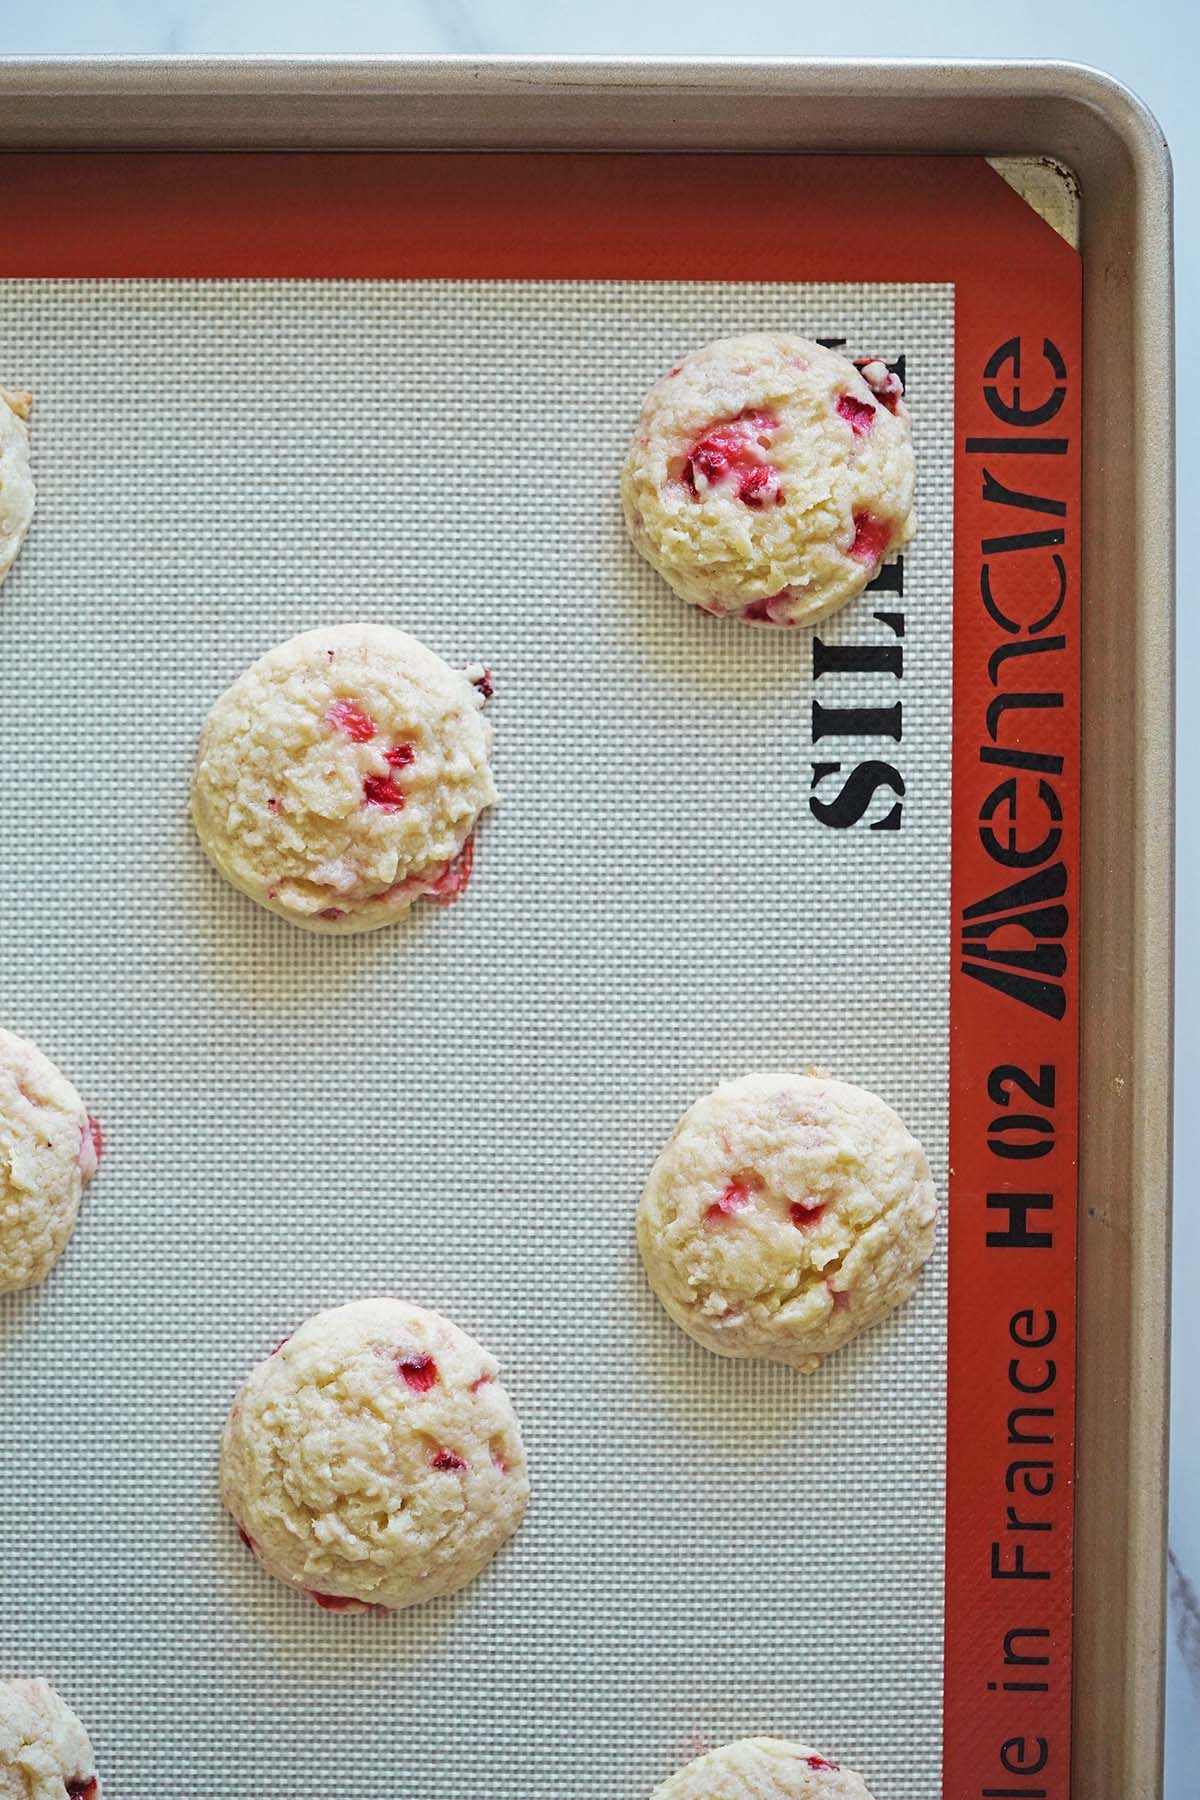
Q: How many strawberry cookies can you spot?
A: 8